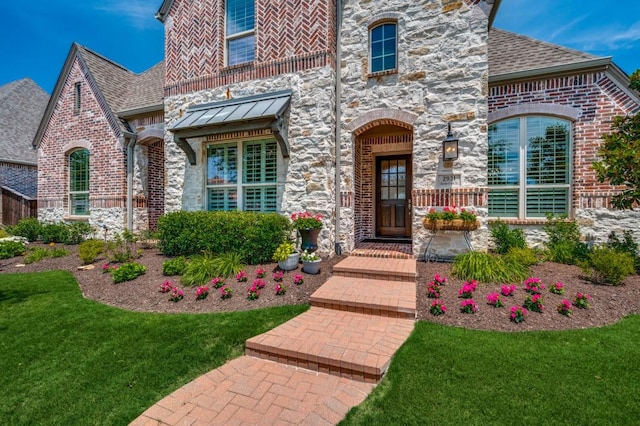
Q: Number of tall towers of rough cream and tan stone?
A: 1